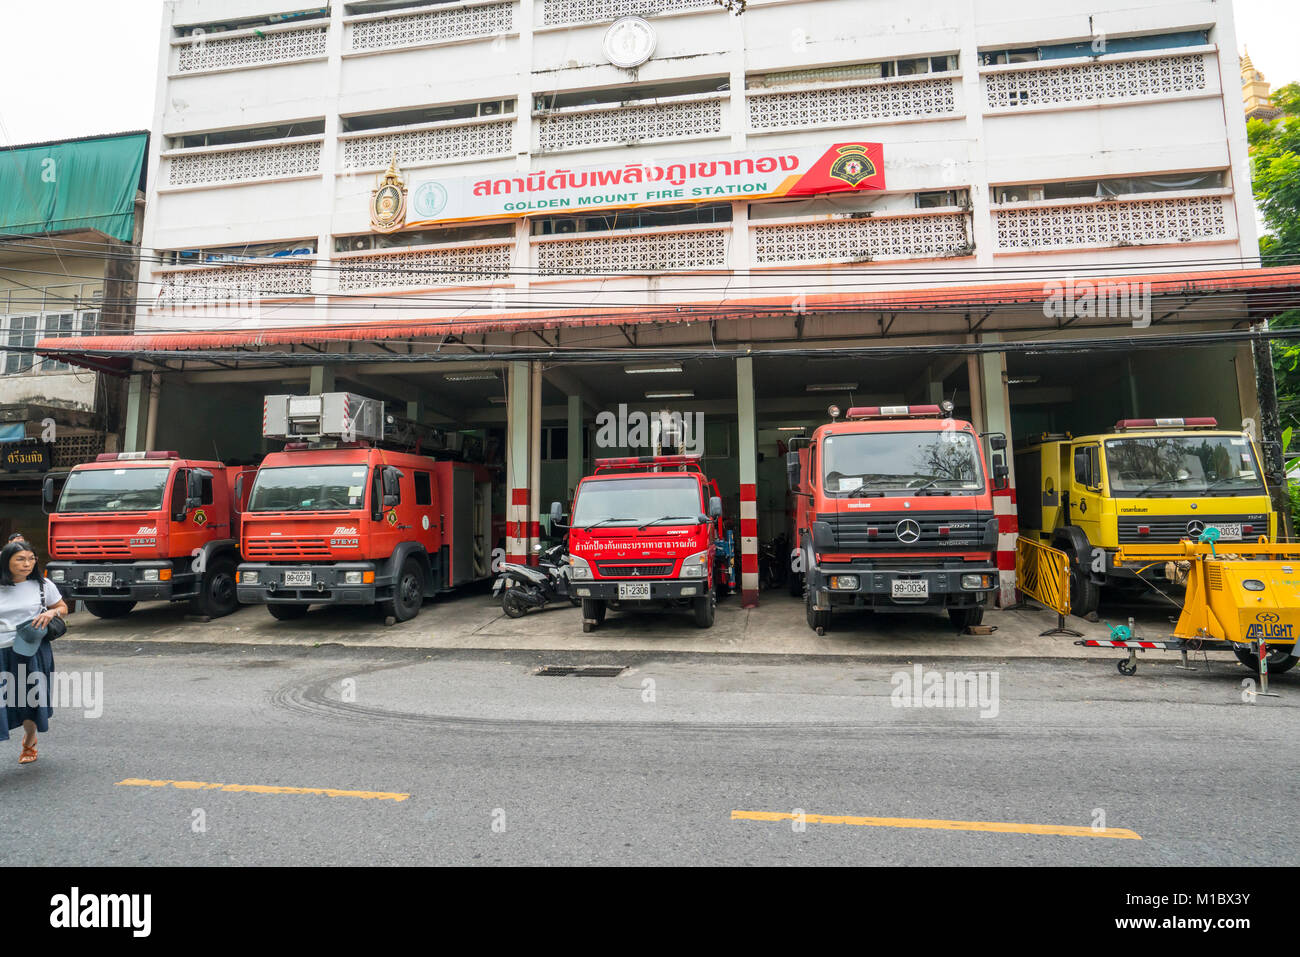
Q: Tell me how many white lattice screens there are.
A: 13